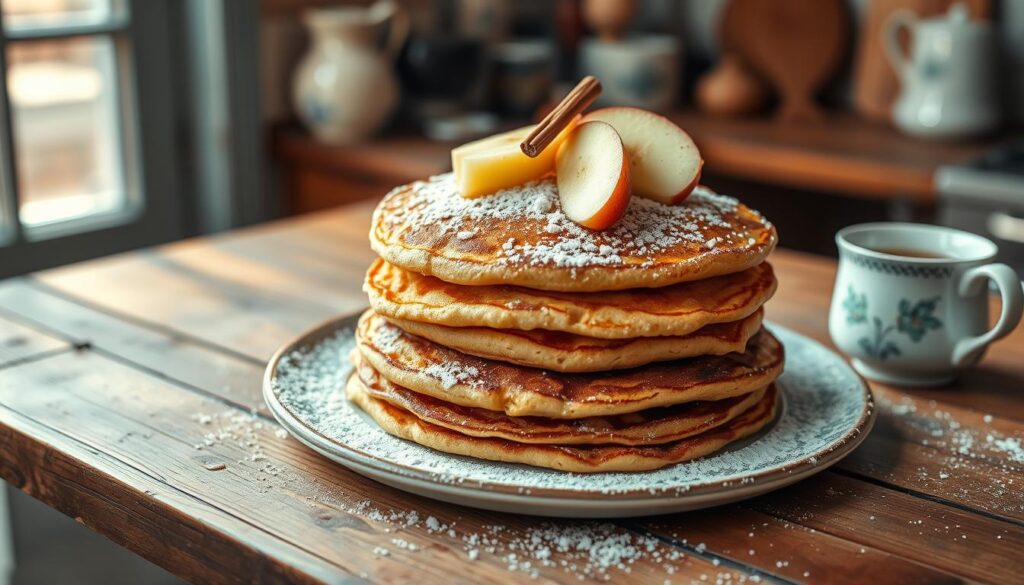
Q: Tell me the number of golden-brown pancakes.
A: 6